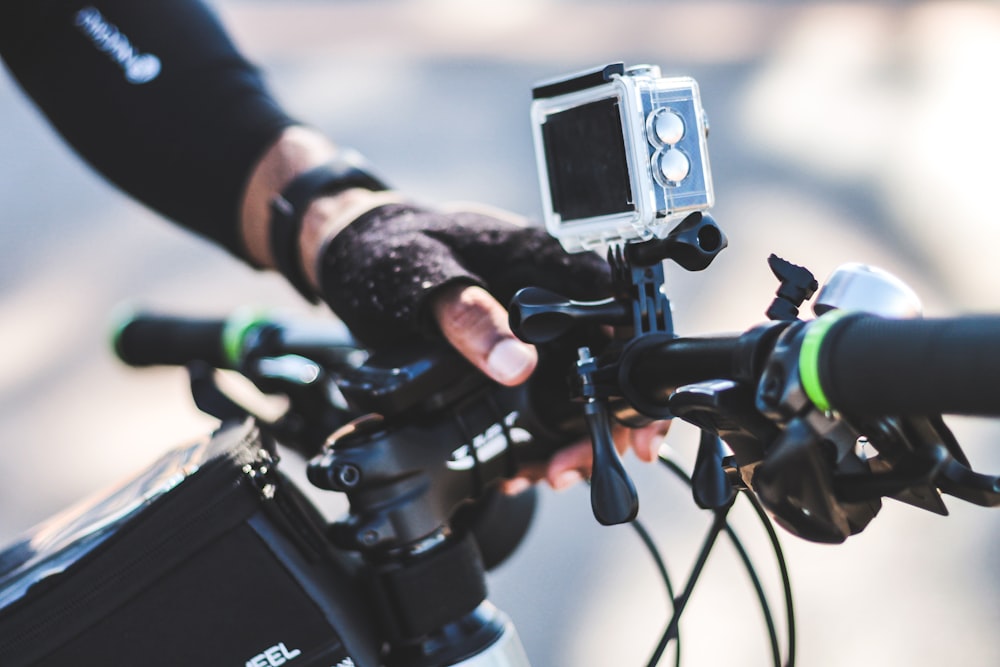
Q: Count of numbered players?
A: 0